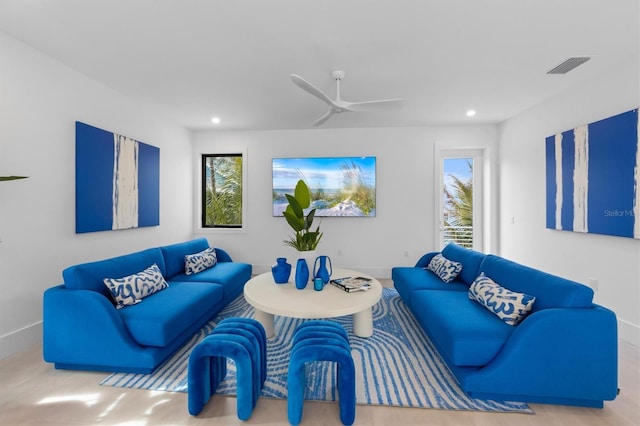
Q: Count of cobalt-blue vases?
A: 3